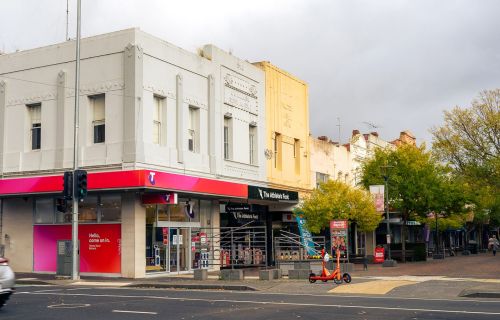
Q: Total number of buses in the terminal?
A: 0